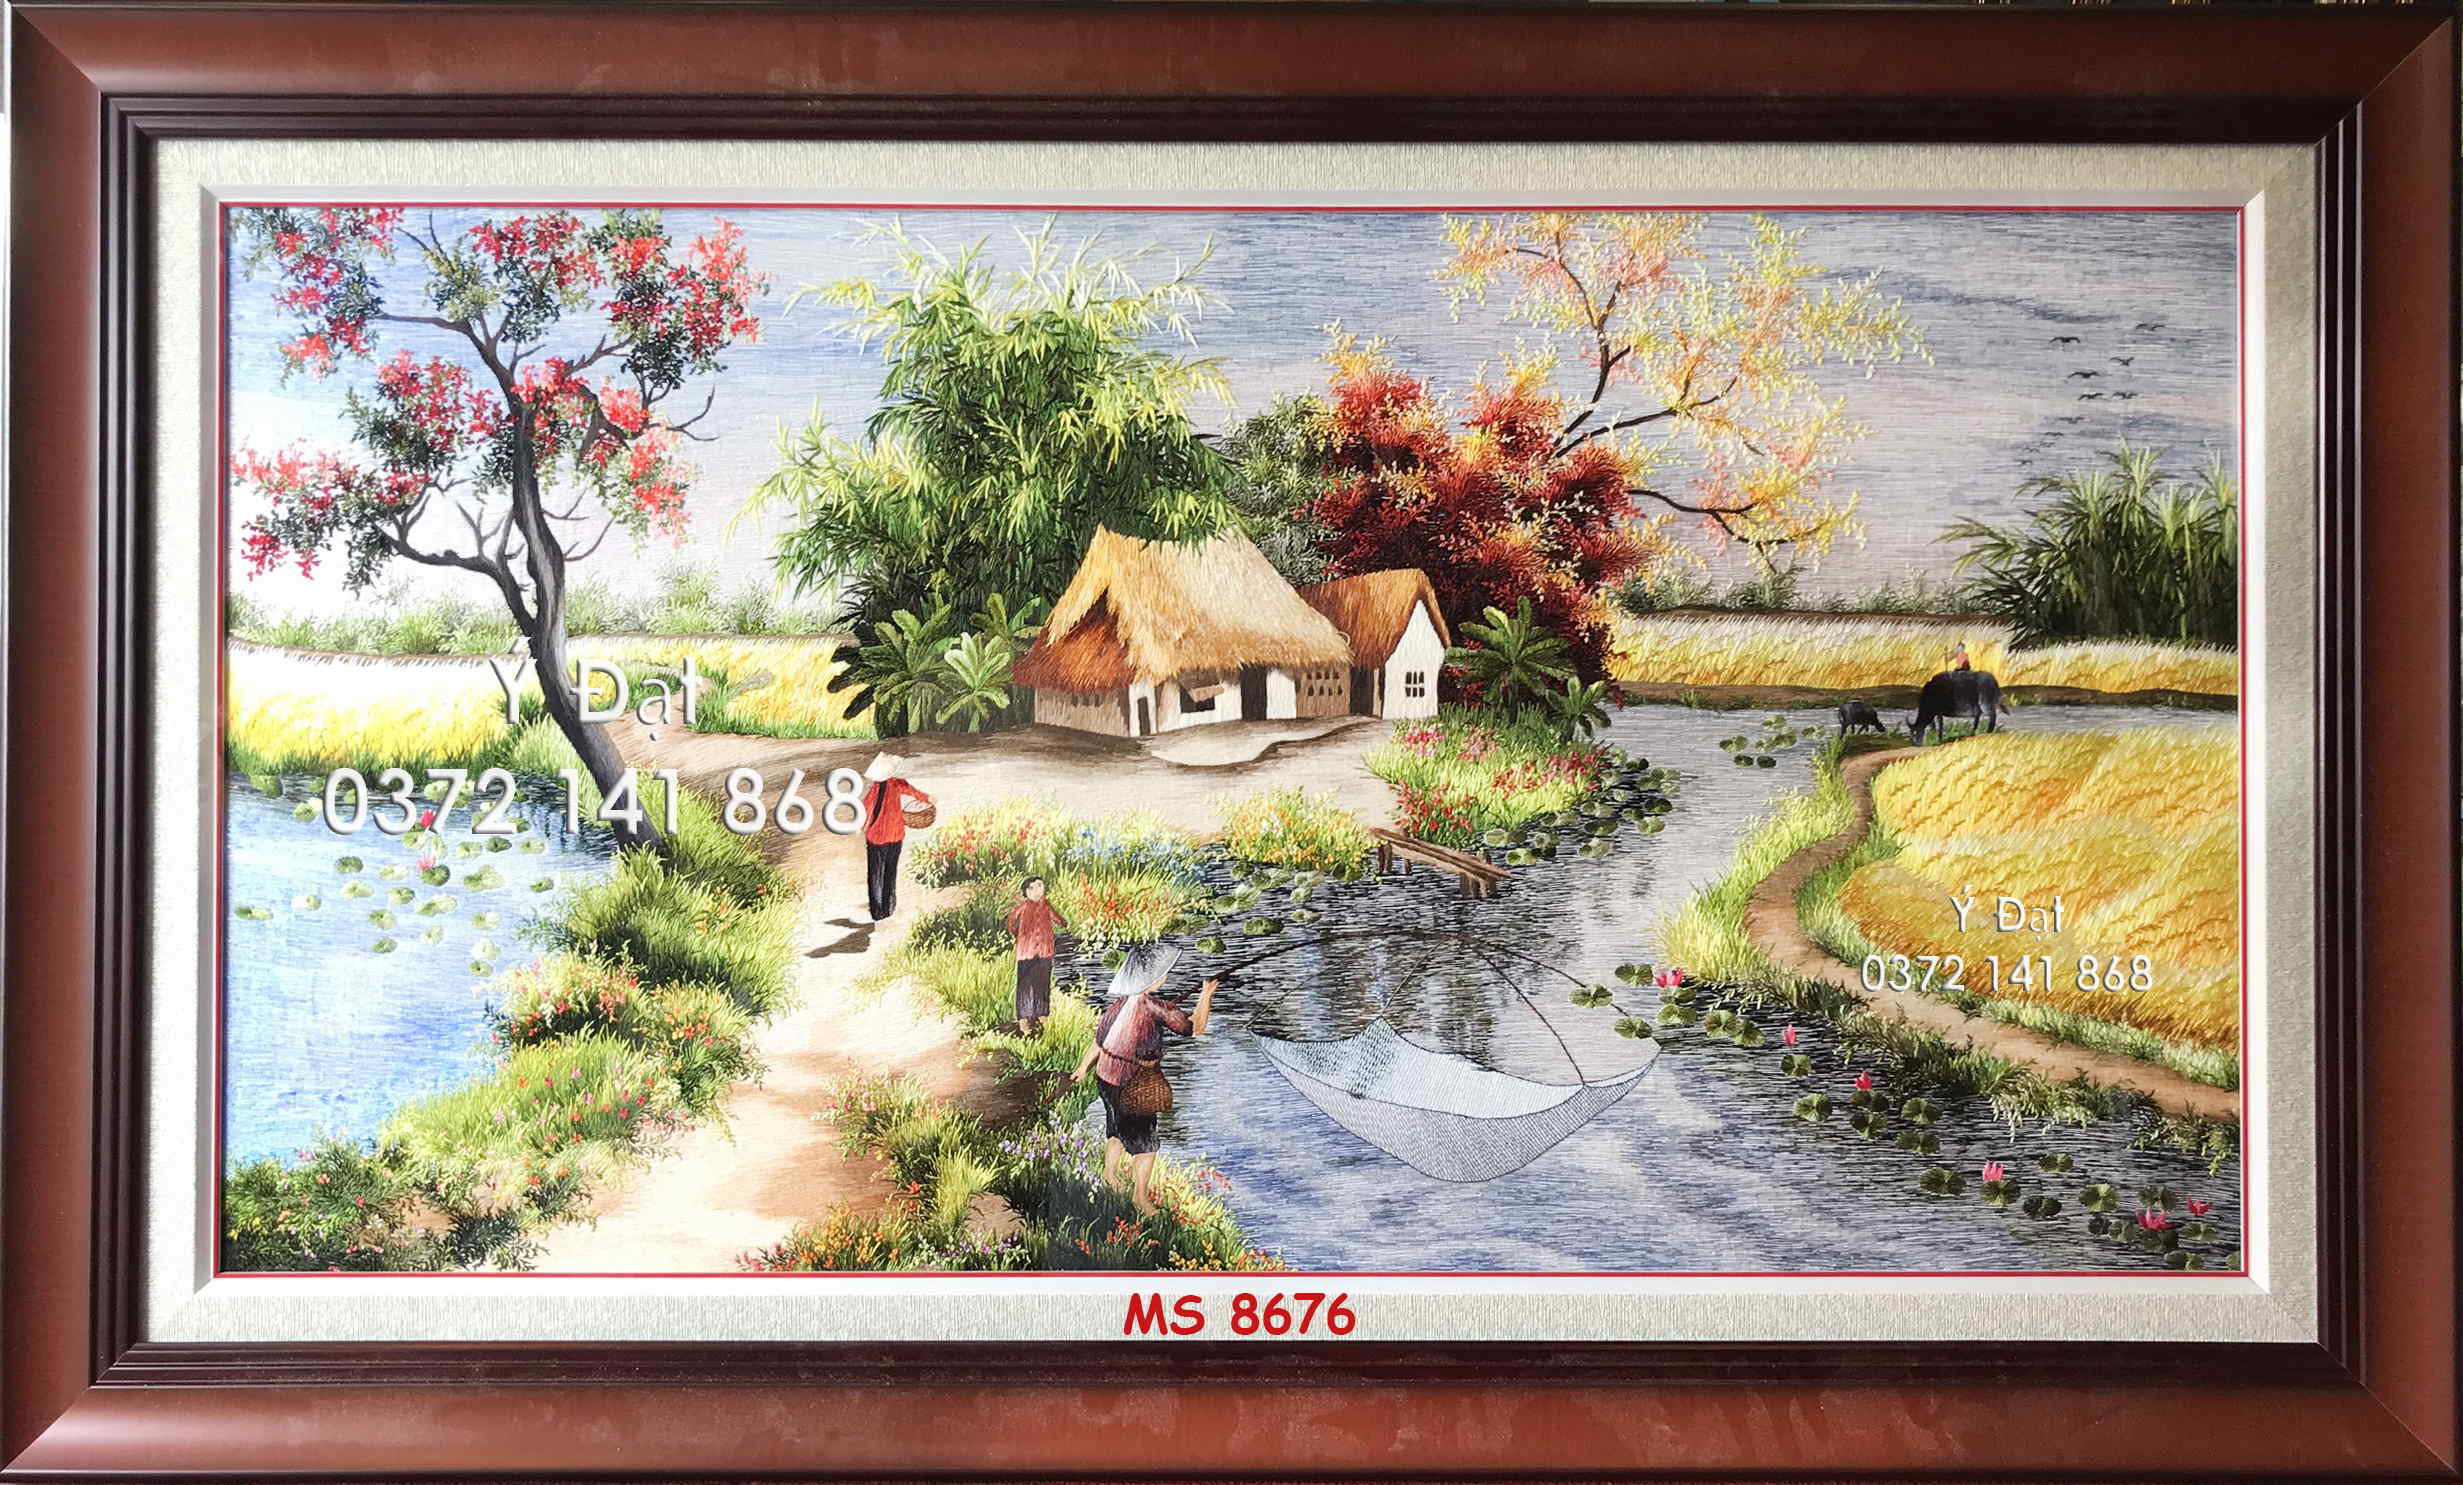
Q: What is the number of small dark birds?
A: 11